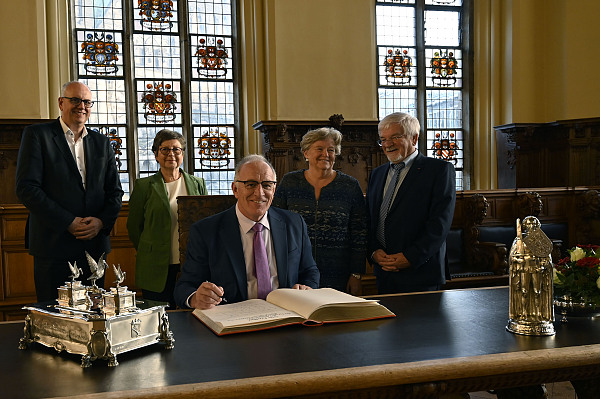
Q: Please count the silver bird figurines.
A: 3